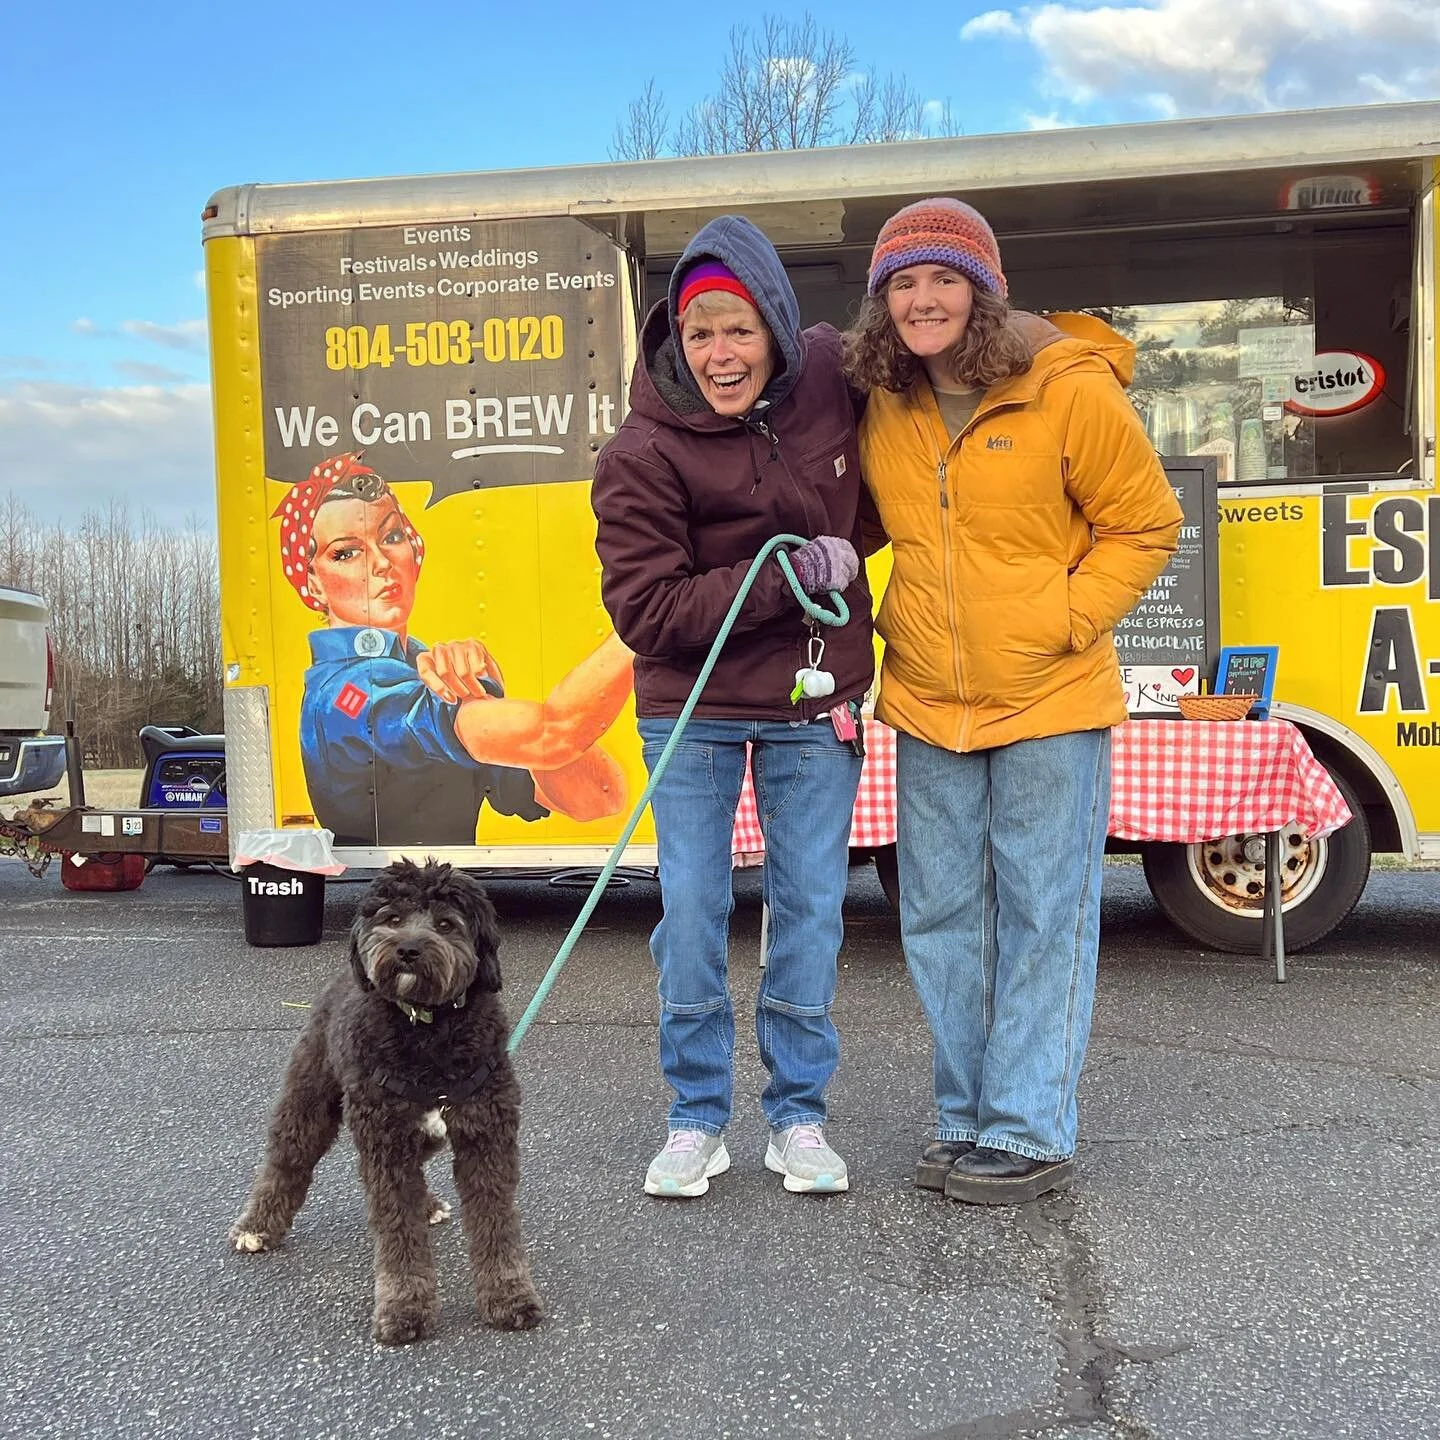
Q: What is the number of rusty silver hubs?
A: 1